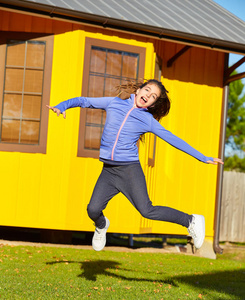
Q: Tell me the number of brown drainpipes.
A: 1